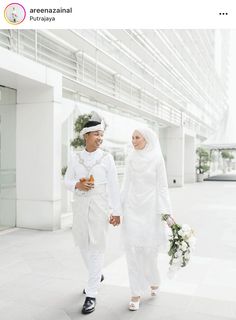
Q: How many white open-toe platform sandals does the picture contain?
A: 2